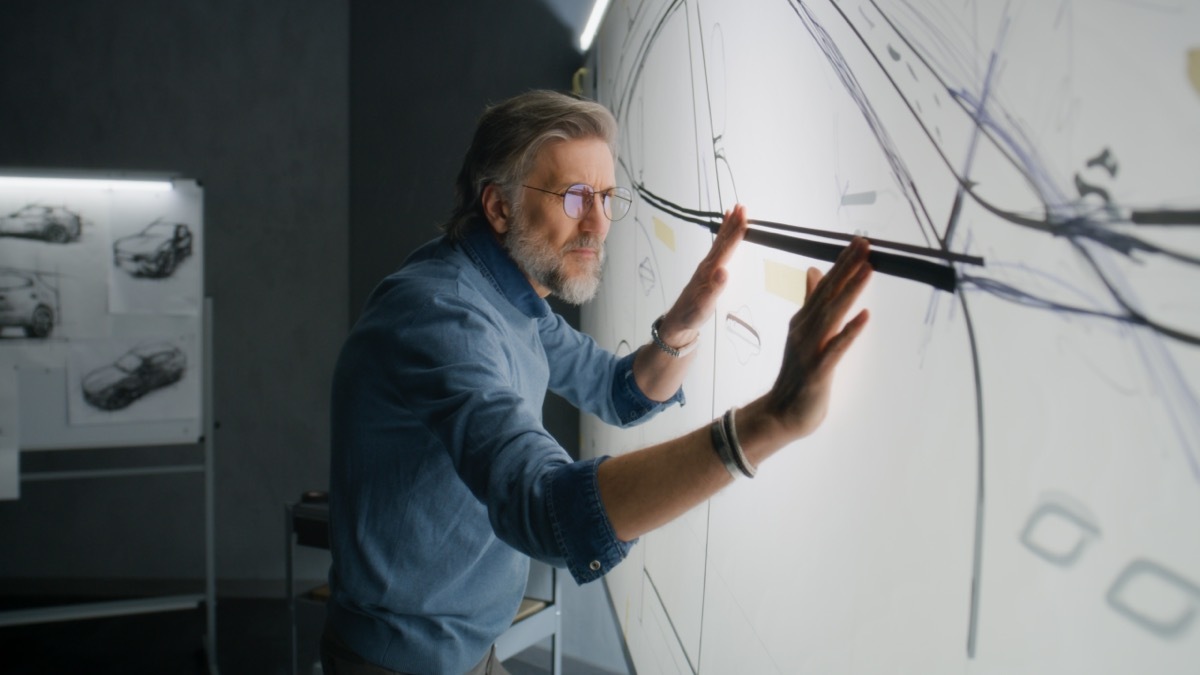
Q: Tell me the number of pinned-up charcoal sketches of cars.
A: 4